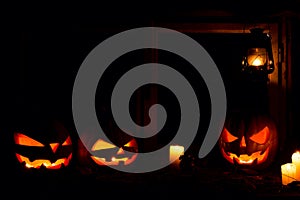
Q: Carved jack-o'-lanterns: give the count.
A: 3